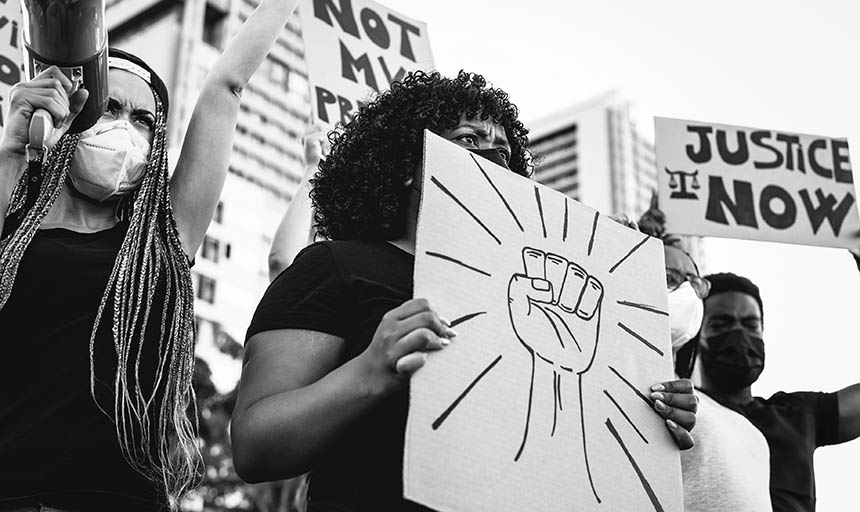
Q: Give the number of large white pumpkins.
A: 0